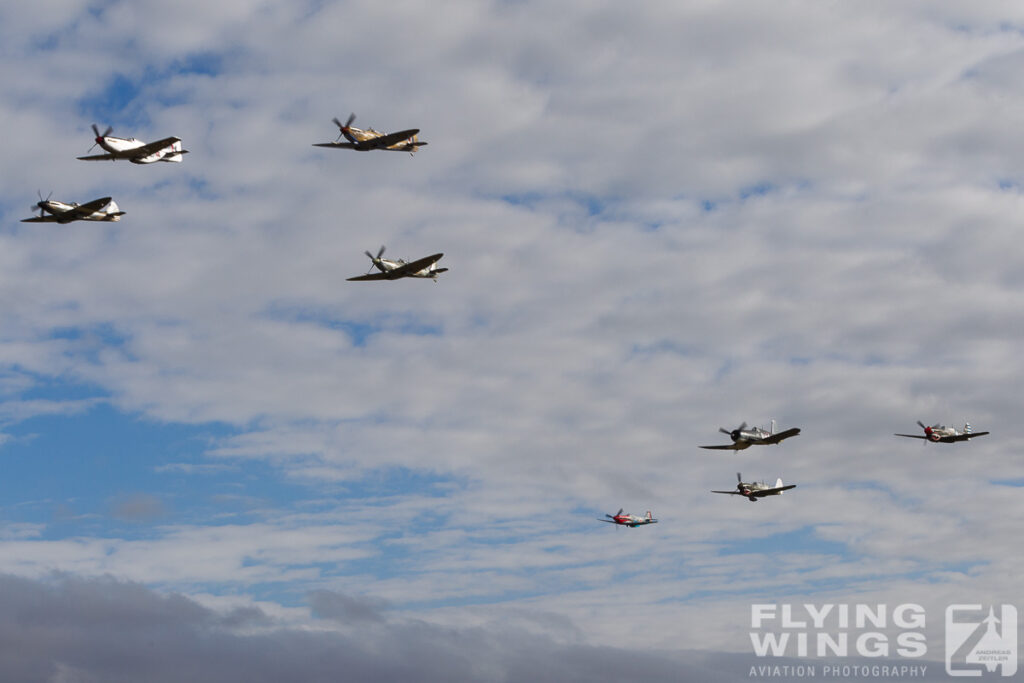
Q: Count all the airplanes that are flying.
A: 8